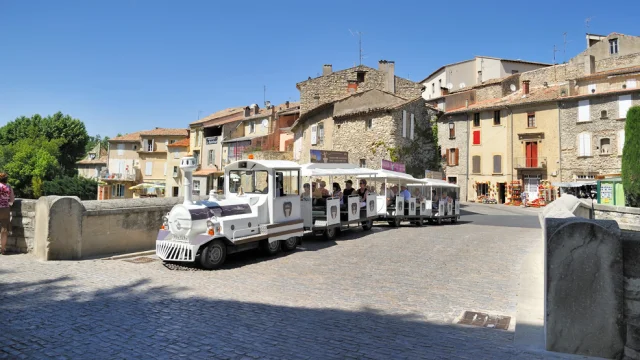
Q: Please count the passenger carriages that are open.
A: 3